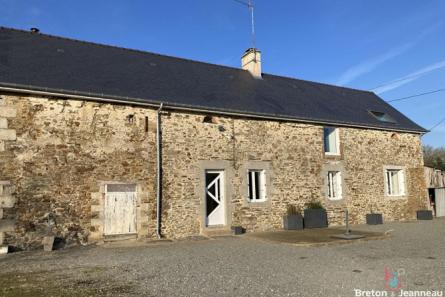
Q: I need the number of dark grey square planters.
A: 5